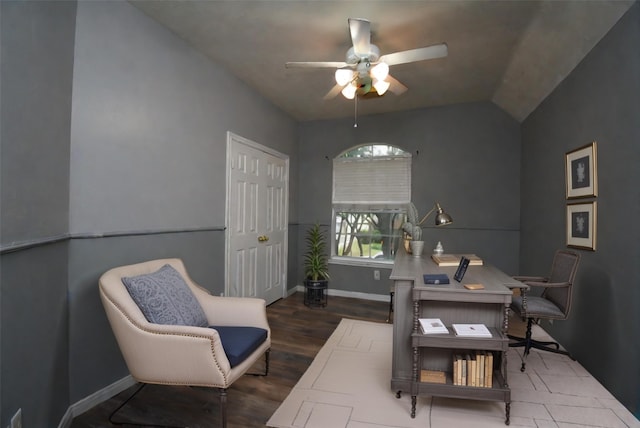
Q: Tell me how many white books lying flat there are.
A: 2